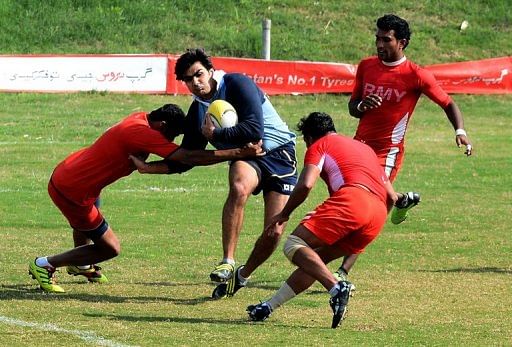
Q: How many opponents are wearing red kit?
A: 3